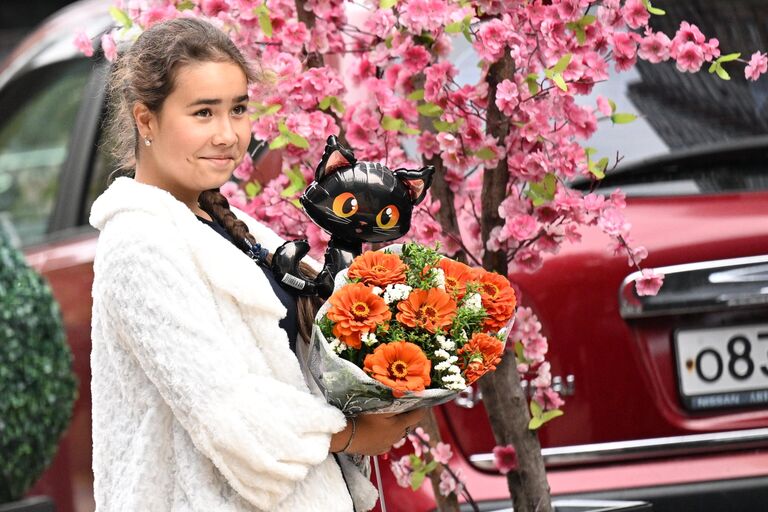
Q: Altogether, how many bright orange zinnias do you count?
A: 7